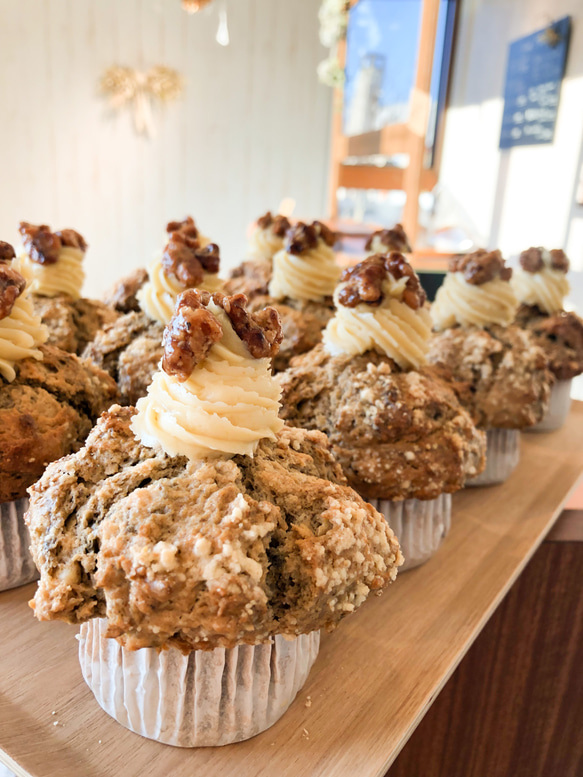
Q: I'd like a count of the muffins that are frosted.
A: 10